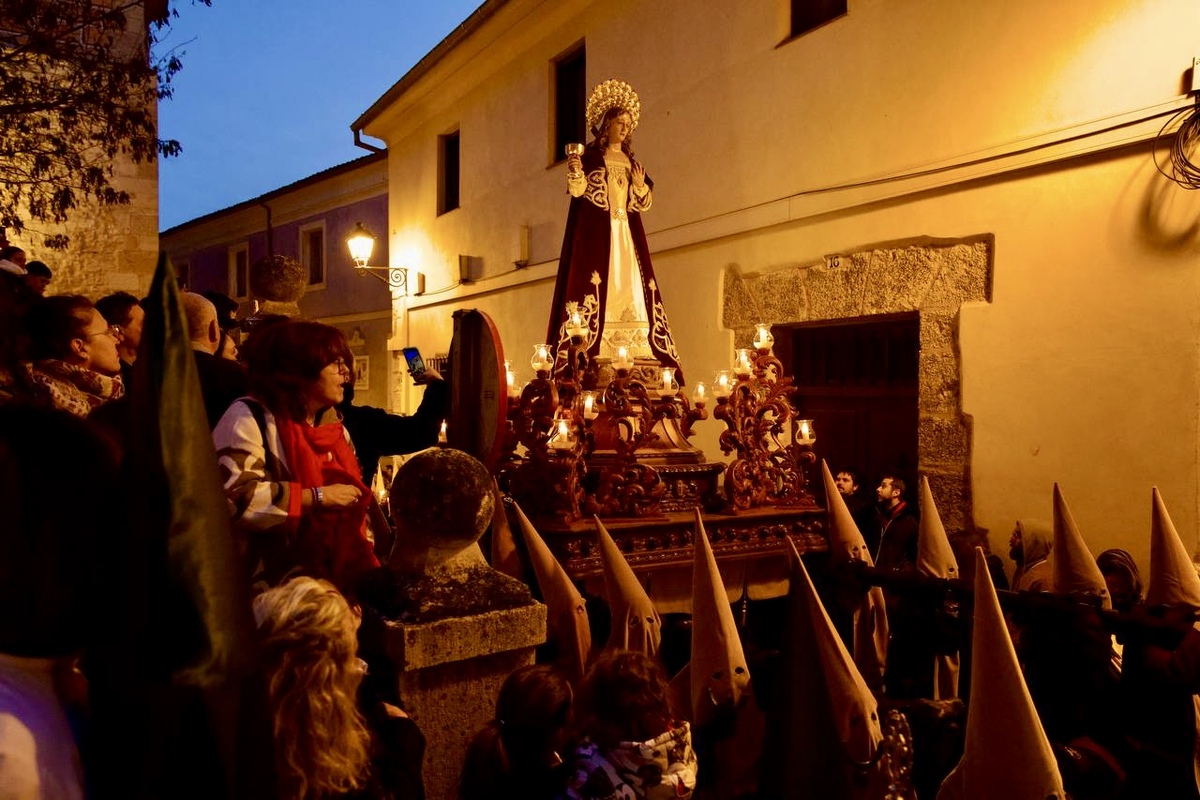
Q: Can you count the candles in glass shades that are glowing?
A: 12